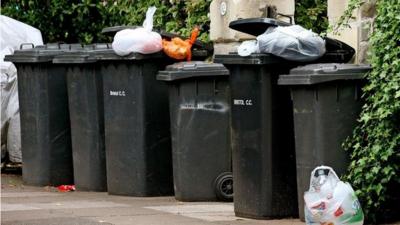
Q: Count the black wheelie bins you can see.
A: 6